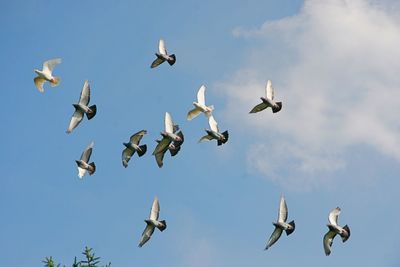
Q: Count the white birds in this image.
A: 2